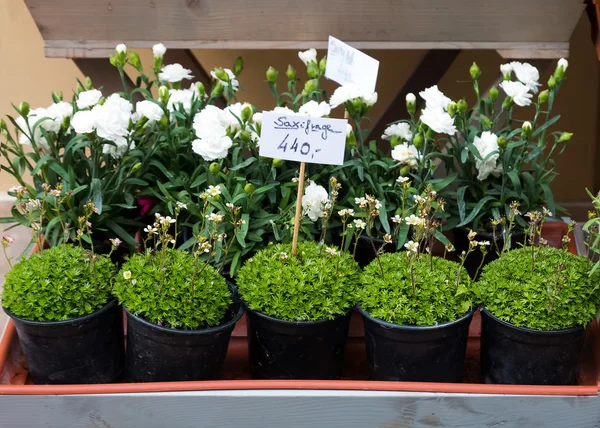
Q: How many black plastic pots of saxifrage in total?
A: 5